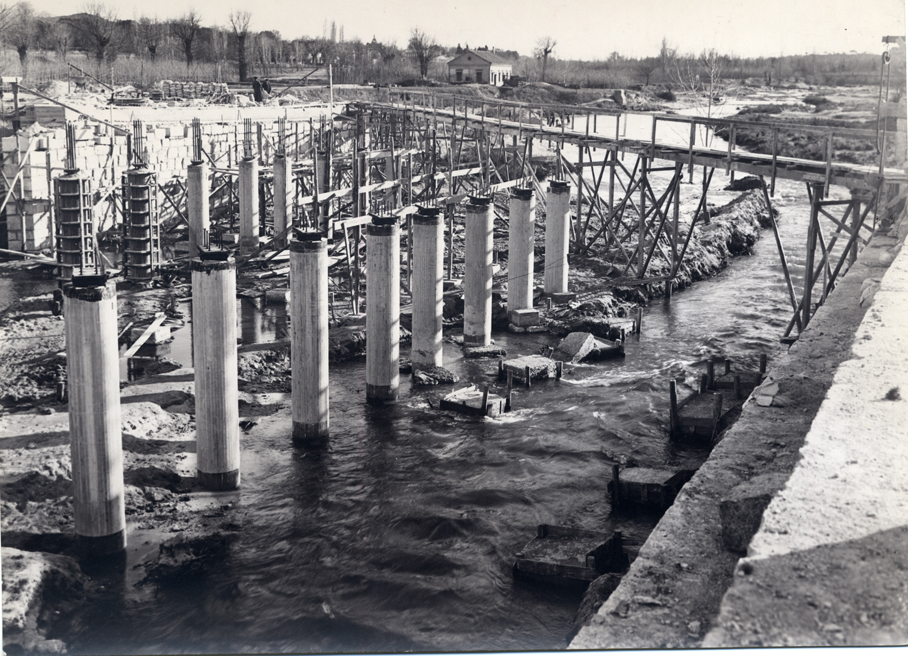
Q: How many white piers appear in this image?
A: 11